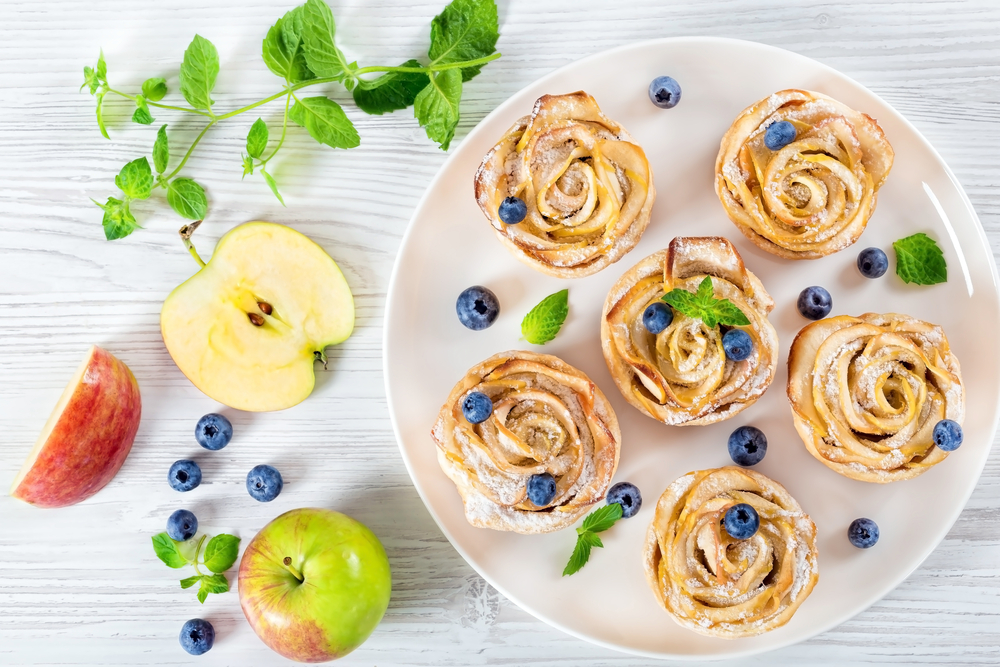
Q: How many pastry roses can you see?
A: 6